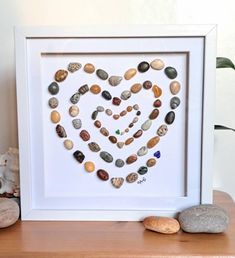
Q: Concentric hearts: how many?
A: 3